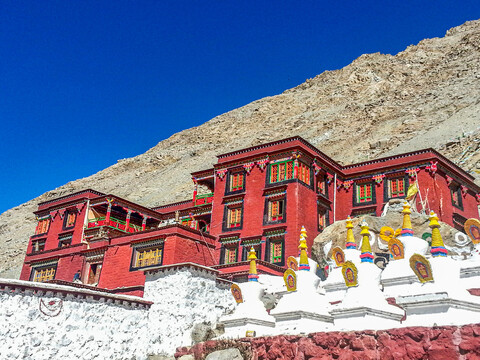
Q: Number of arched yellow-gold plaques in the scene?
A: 8